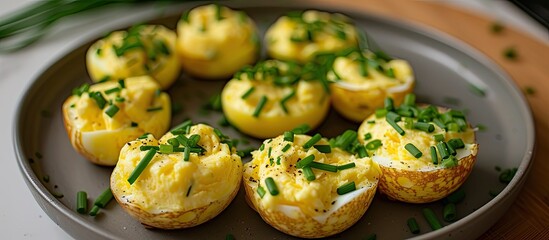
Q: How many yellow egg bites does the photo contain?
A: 9